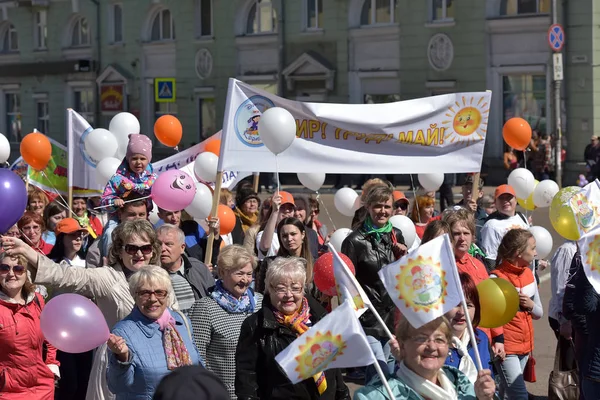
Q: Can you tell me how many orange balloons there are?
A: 5